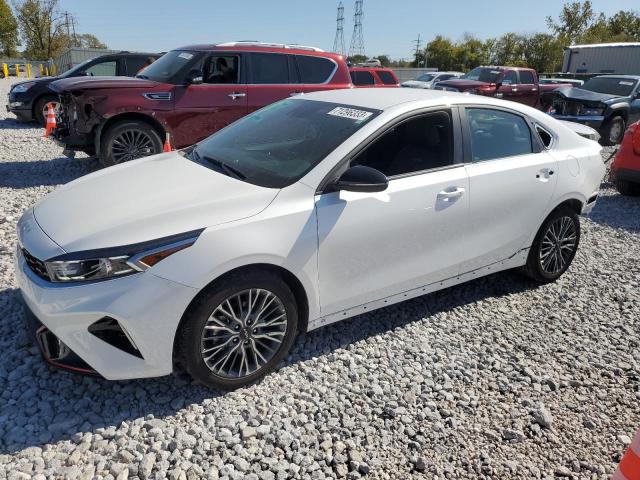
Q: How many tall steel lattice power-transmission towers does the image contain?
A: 2